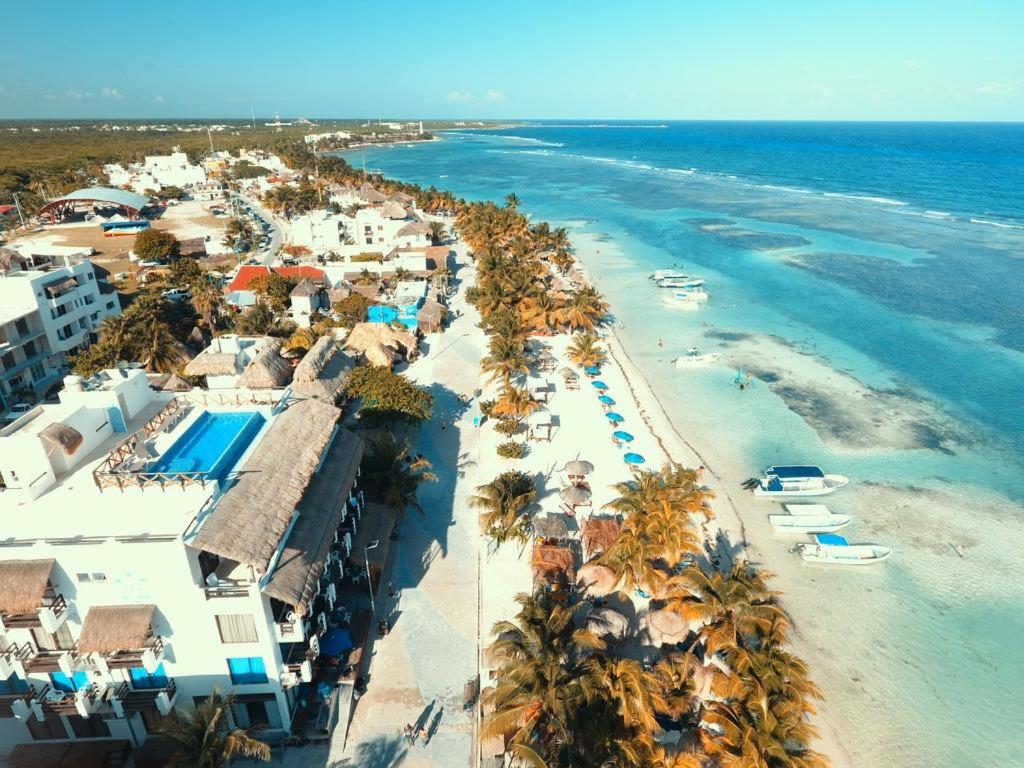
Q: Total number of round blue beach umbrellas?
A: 6